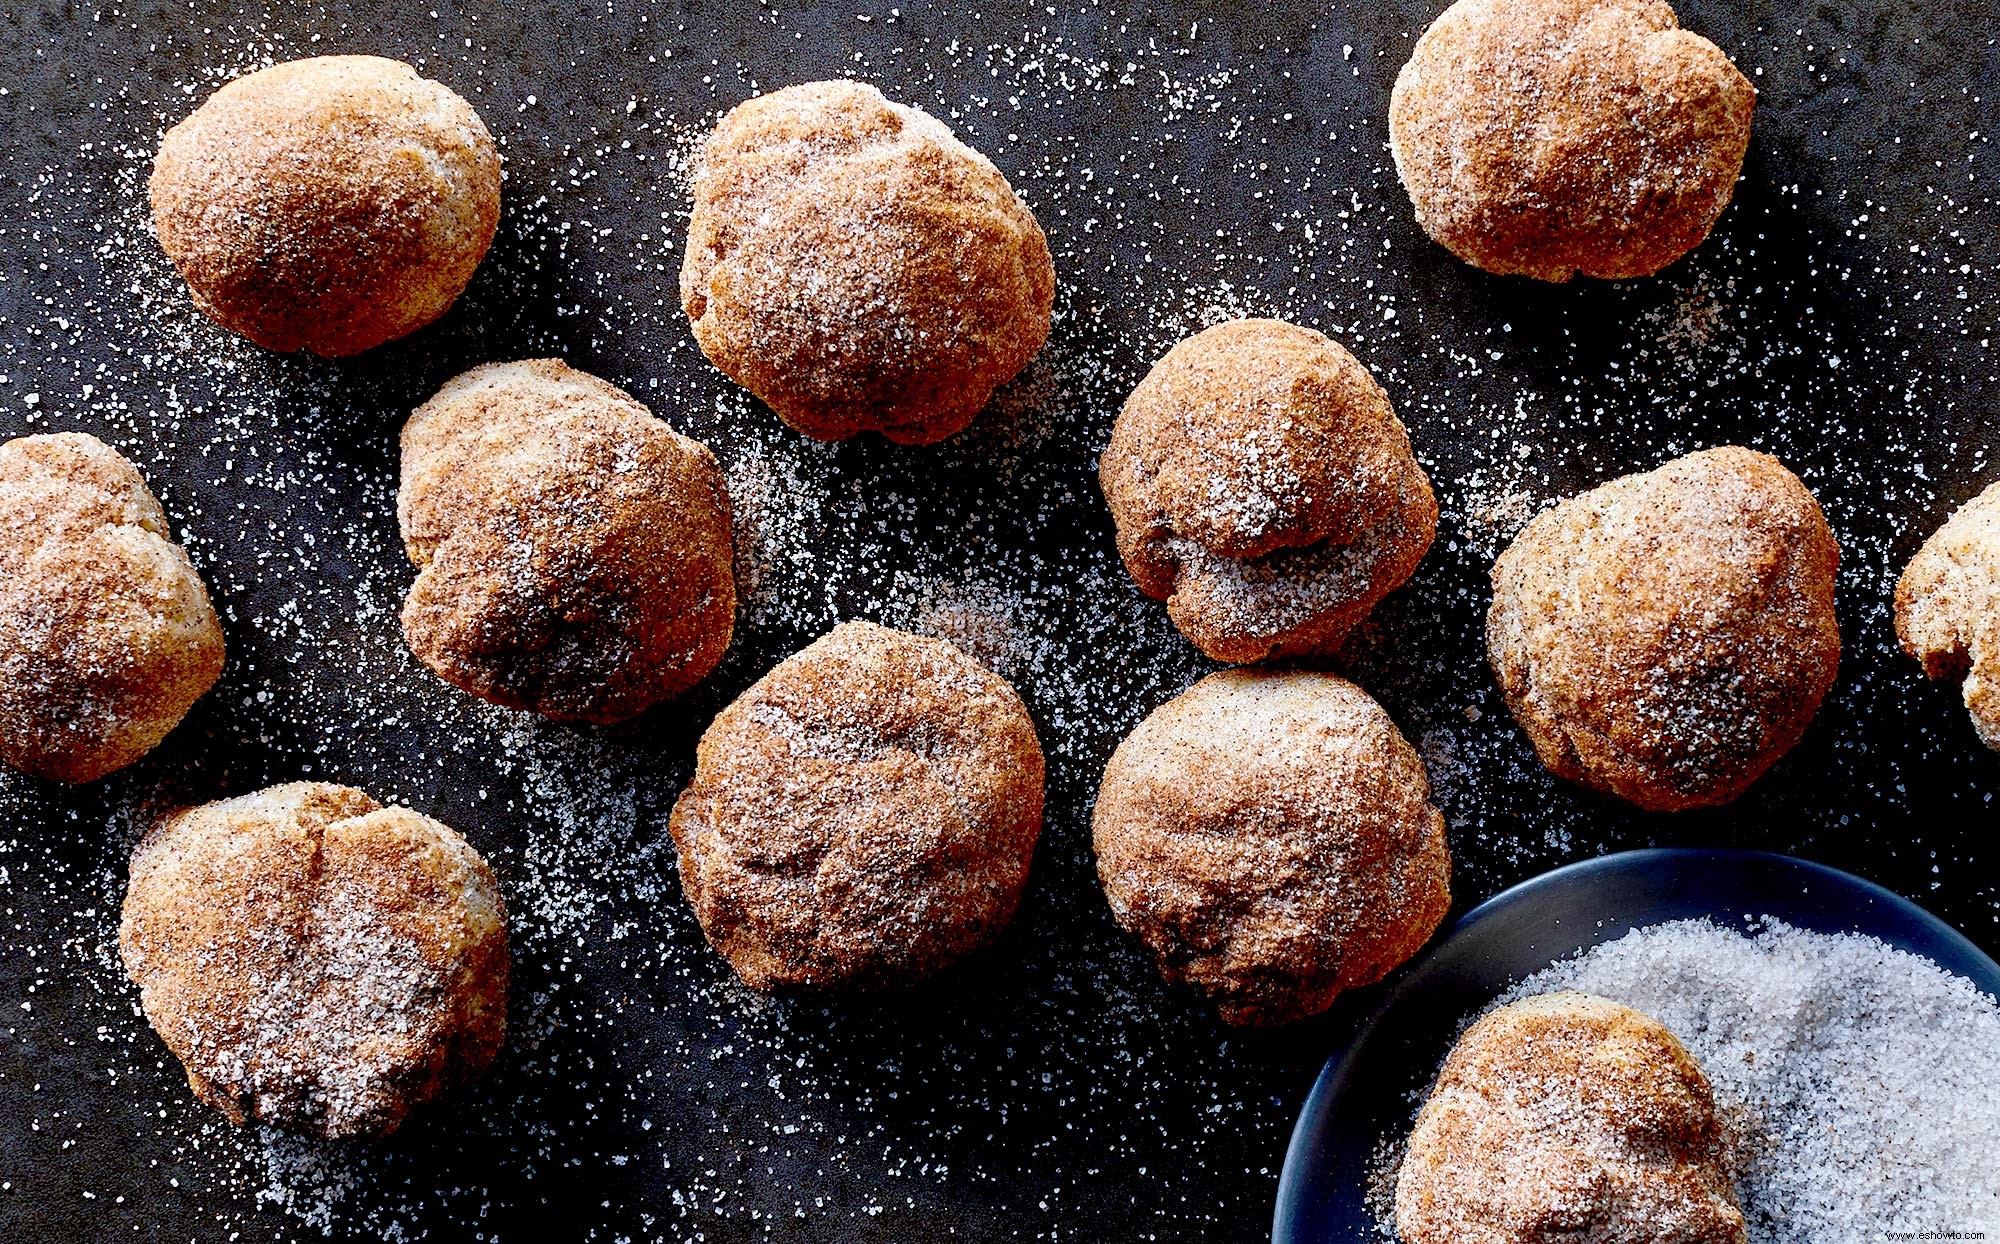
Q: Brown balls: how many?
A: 12